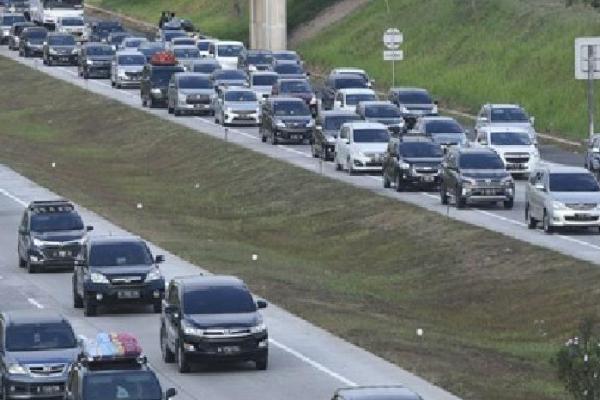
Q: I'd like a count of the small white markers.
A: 5